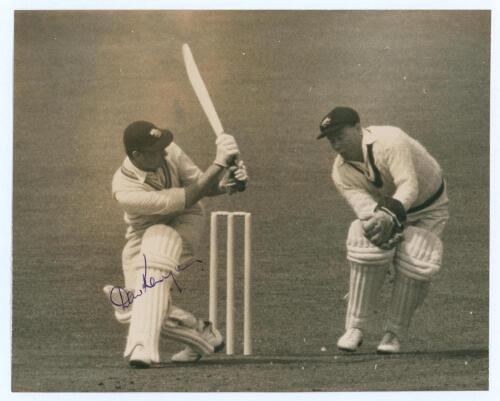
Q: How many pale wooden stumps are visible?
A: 3